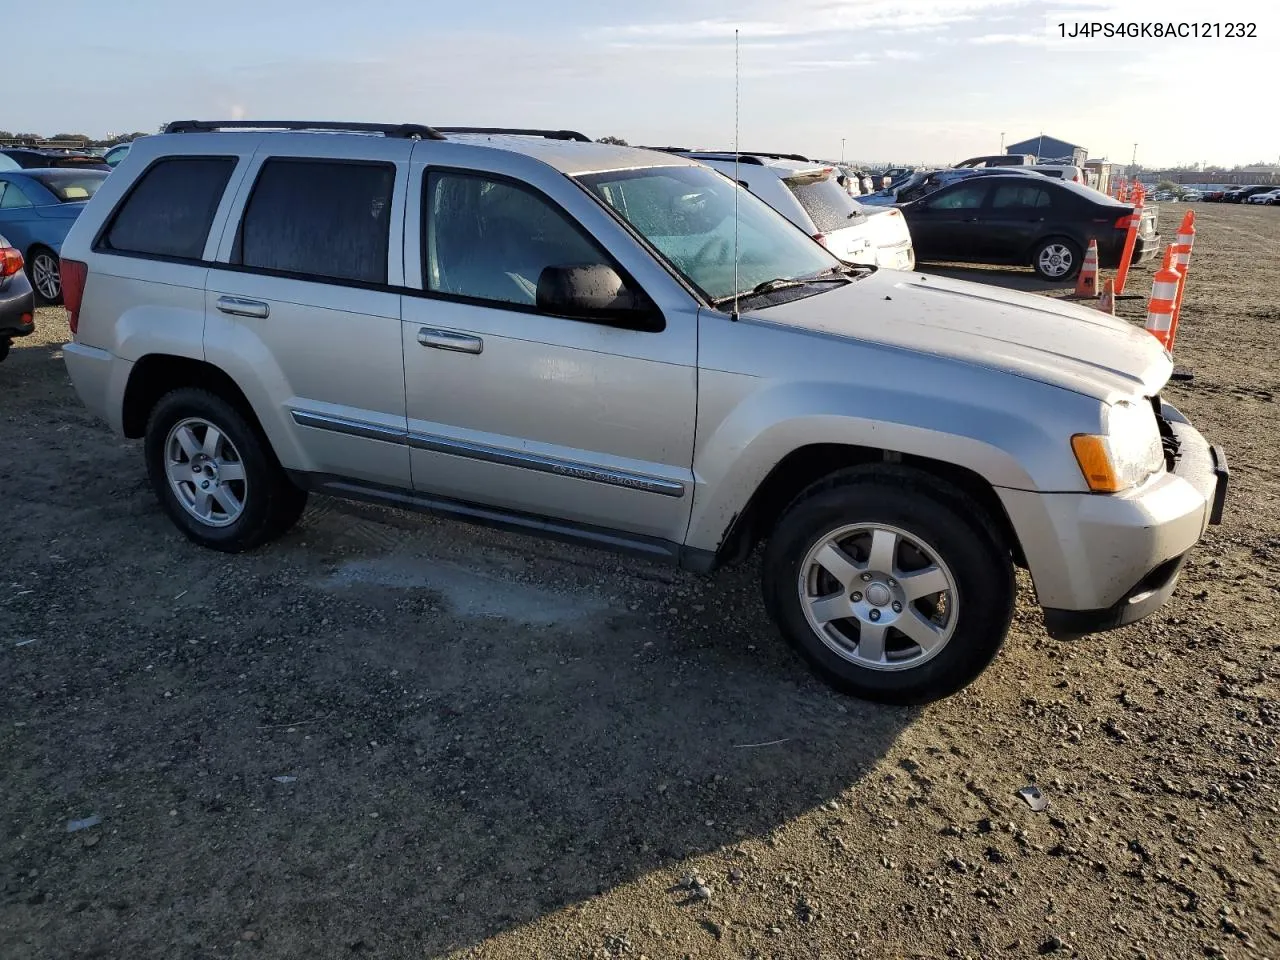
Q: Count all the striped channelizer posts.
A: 3